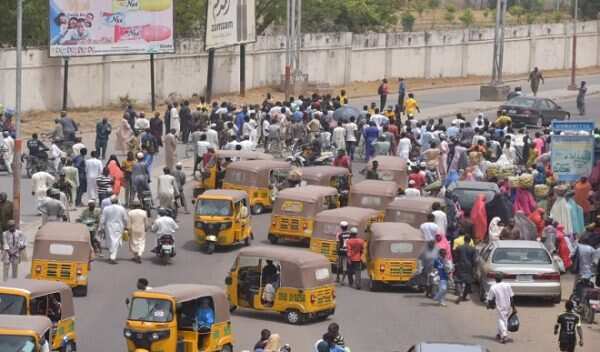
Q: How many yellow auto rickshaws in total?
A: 15